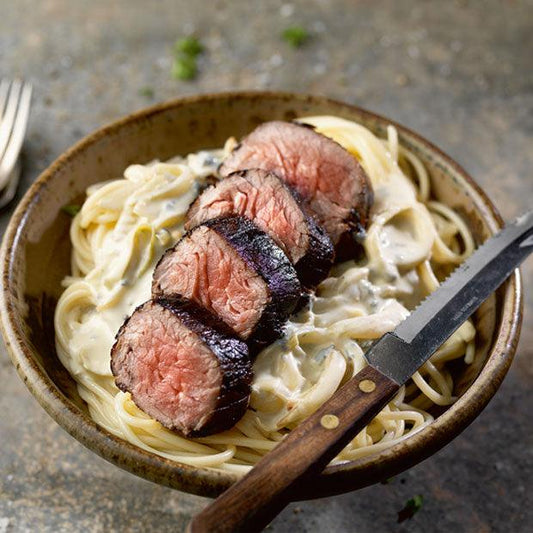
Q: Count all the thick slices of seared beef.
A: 4